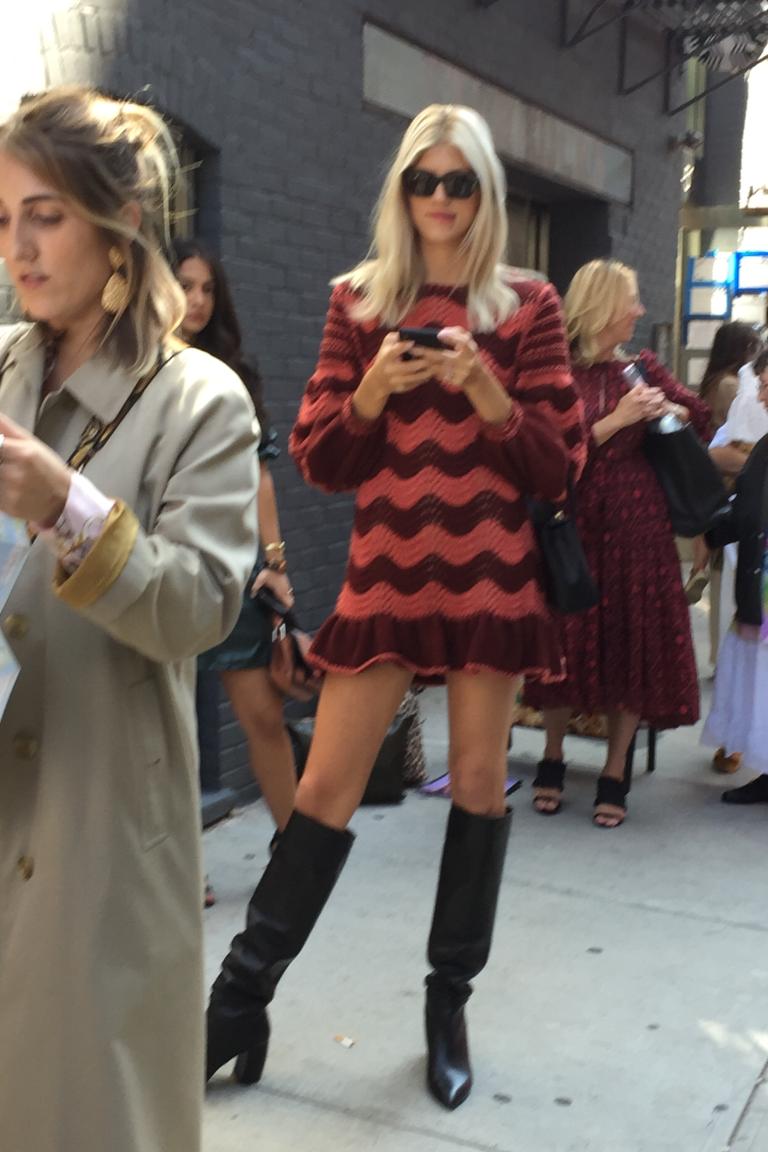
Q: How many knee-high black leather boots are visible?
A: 2